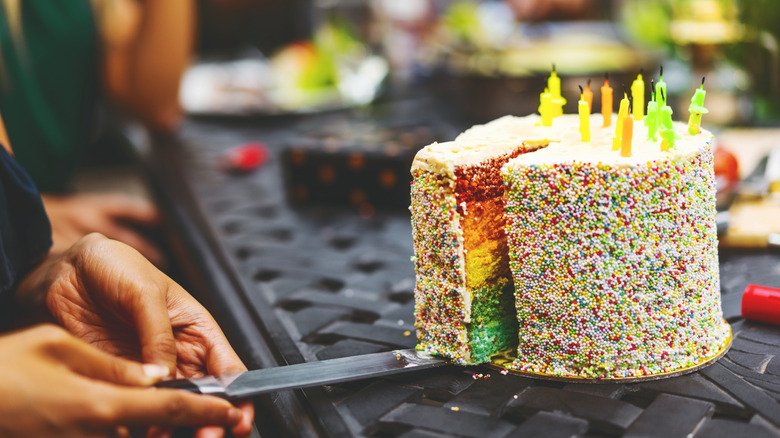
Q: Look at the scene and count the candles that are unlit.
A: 12